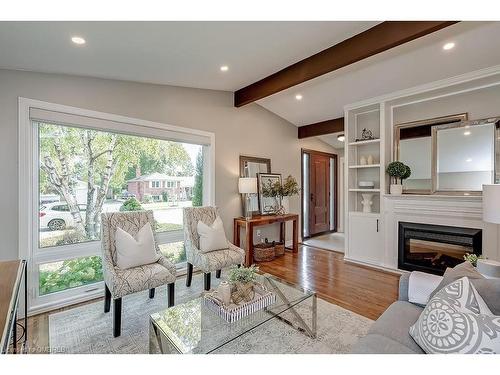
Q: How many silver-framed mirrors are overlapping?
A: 2